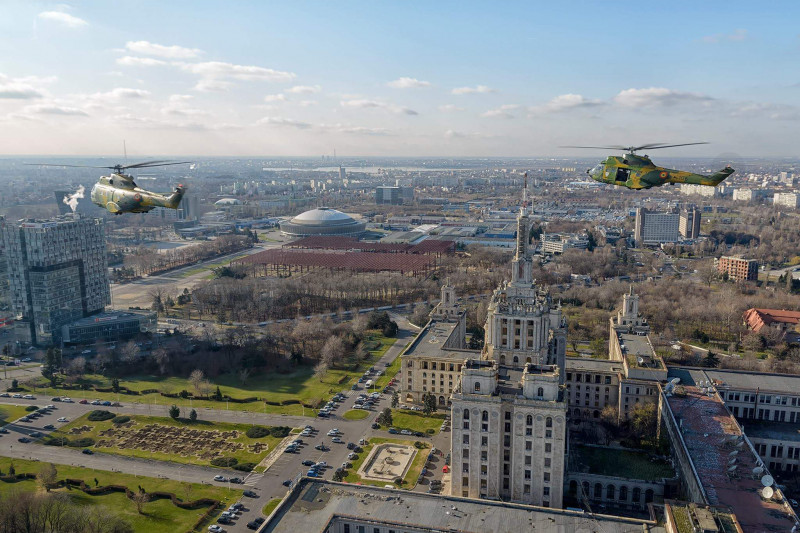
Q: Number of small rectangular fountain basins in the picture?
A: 1